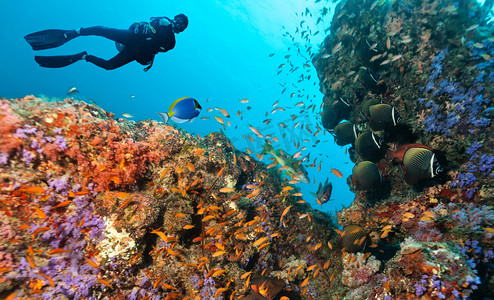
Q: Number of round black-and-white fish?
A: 11